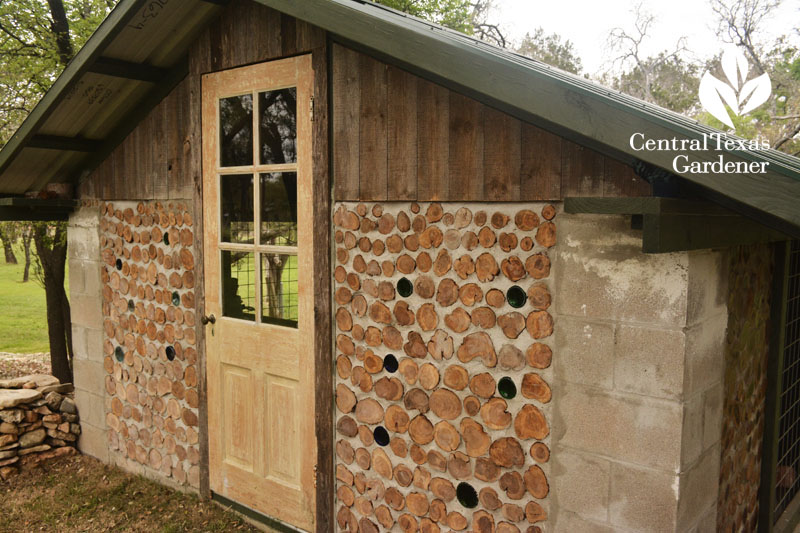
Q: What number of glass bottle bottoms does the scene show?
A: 12